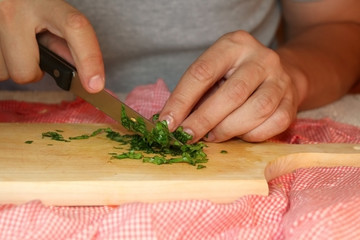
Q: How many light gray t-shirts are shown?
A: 1